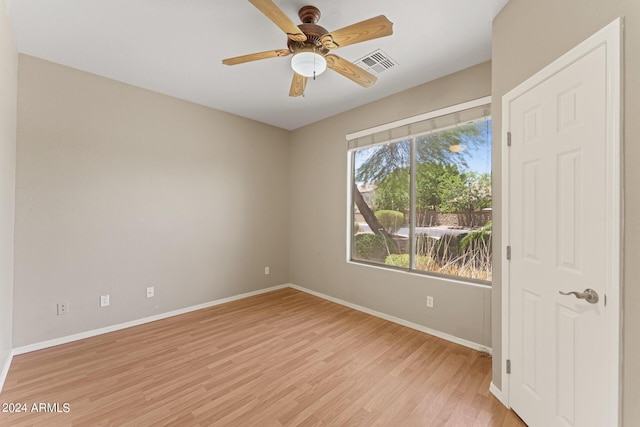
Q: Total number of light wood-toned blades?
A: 5